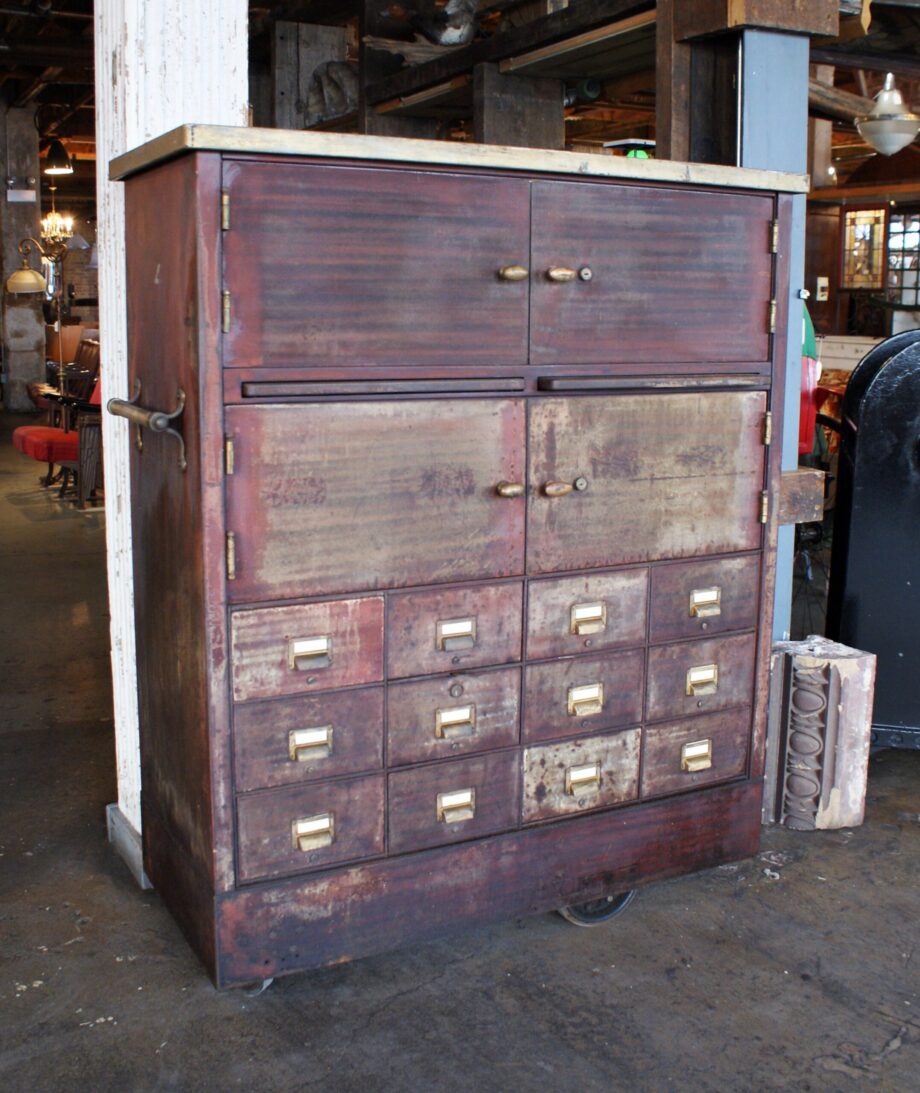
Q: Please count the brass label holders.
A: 12